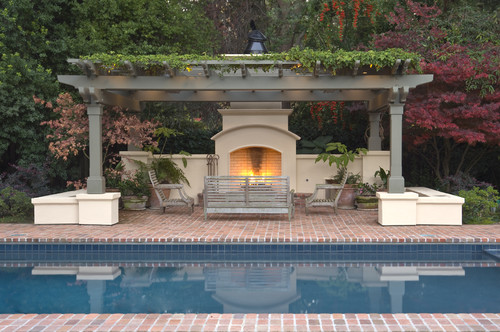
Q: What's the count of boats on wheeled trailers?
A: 0